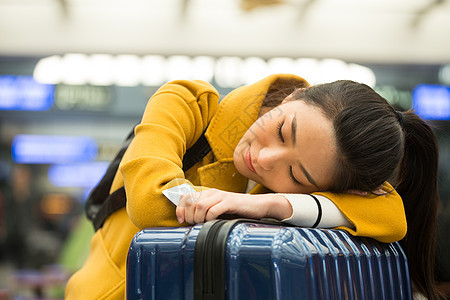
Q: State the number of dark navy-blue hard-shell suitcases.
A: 1